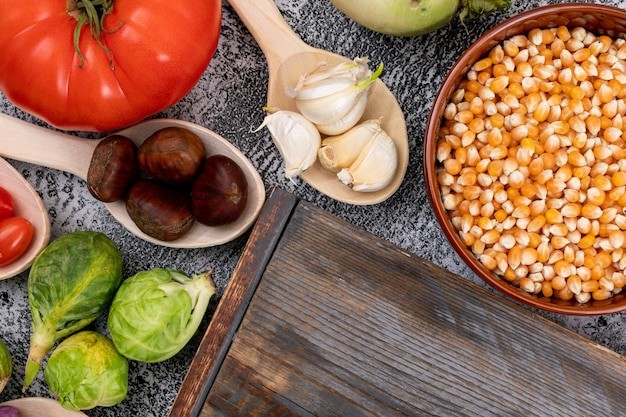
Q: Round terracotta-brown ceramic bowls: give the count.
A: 1